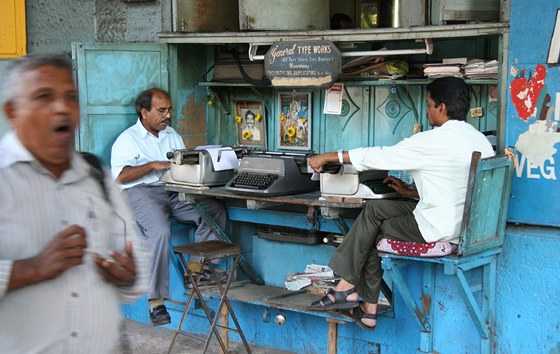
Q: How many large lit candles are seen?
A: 0